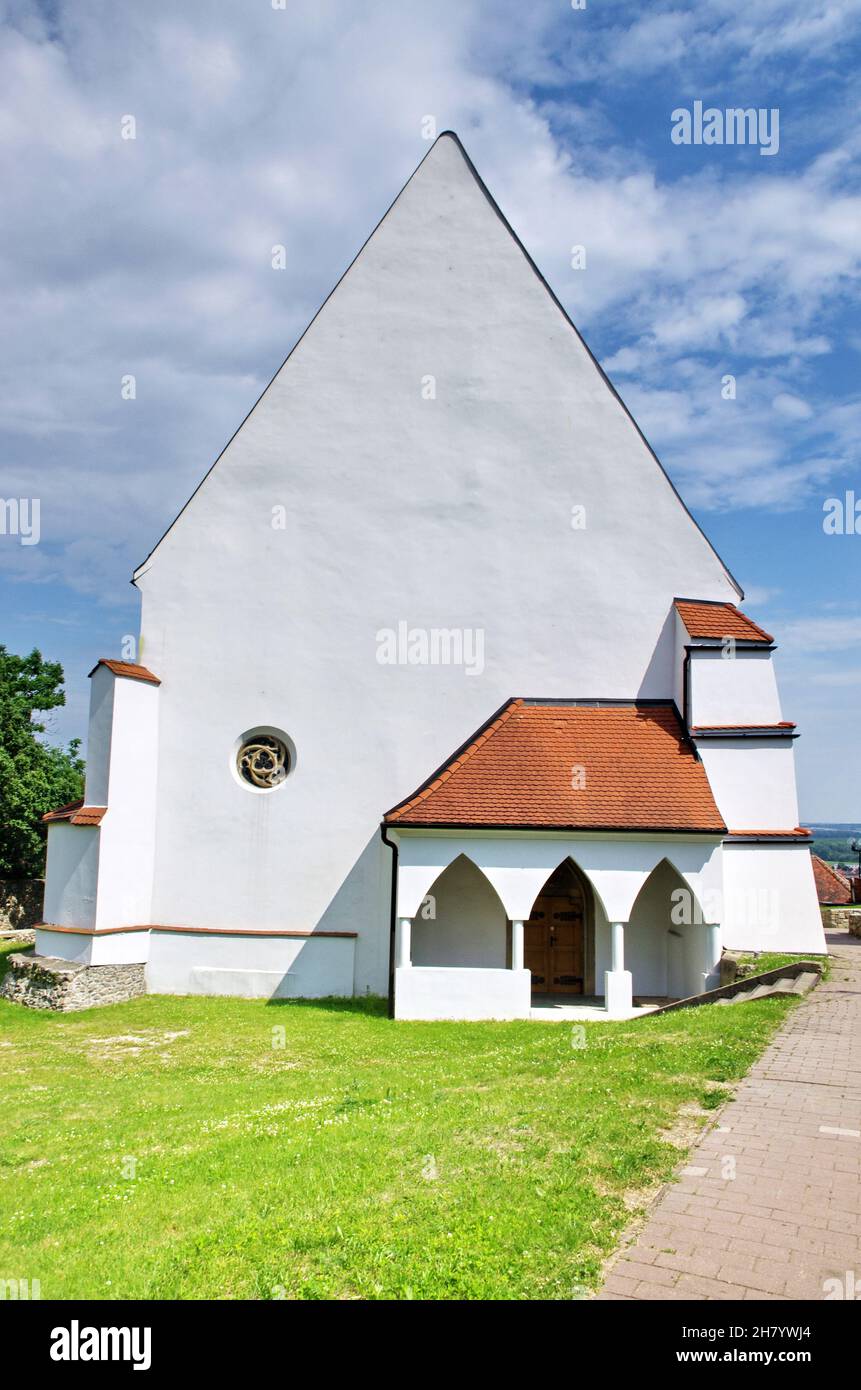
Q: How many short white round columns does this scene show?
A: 4